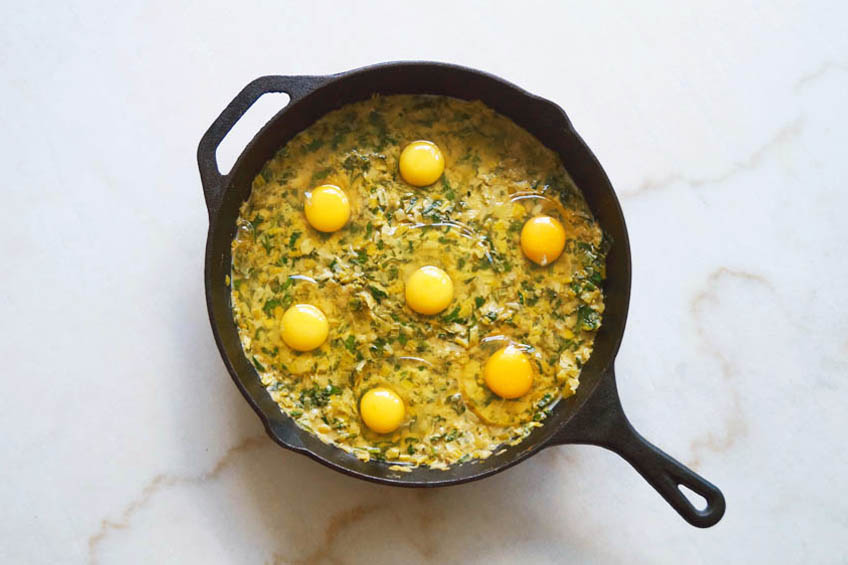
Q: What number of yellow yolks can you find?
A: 7